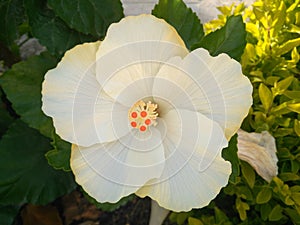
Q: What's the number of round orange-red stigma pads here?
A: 5